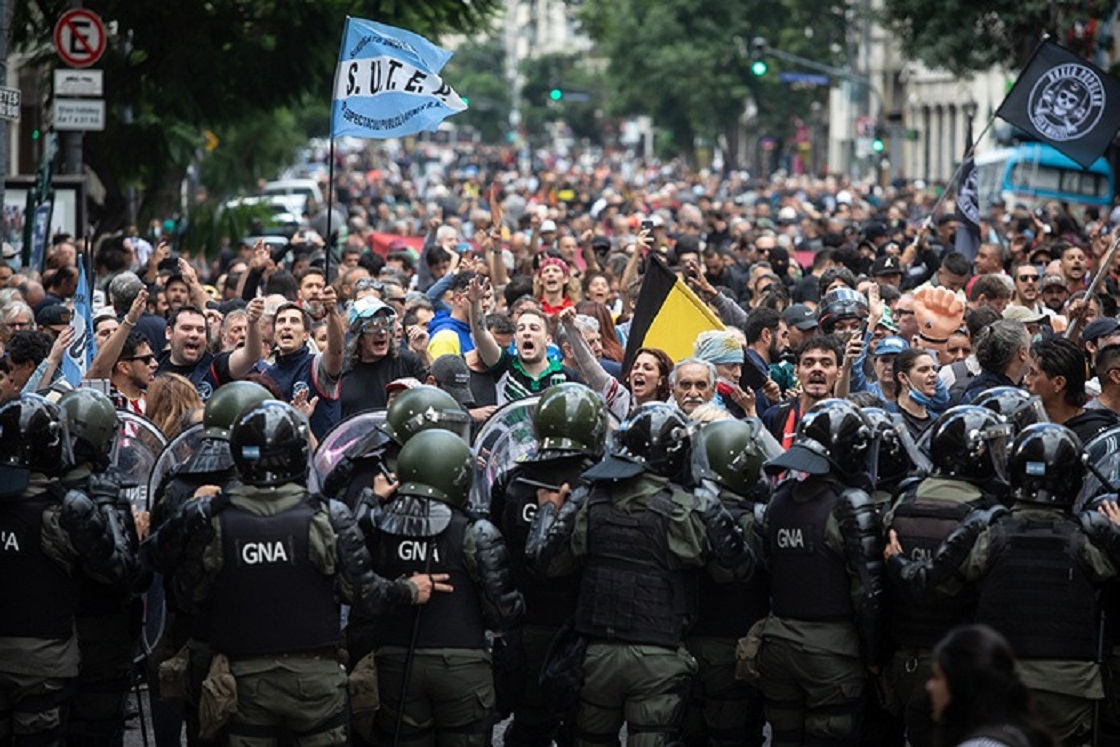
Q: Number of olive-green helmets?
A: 6